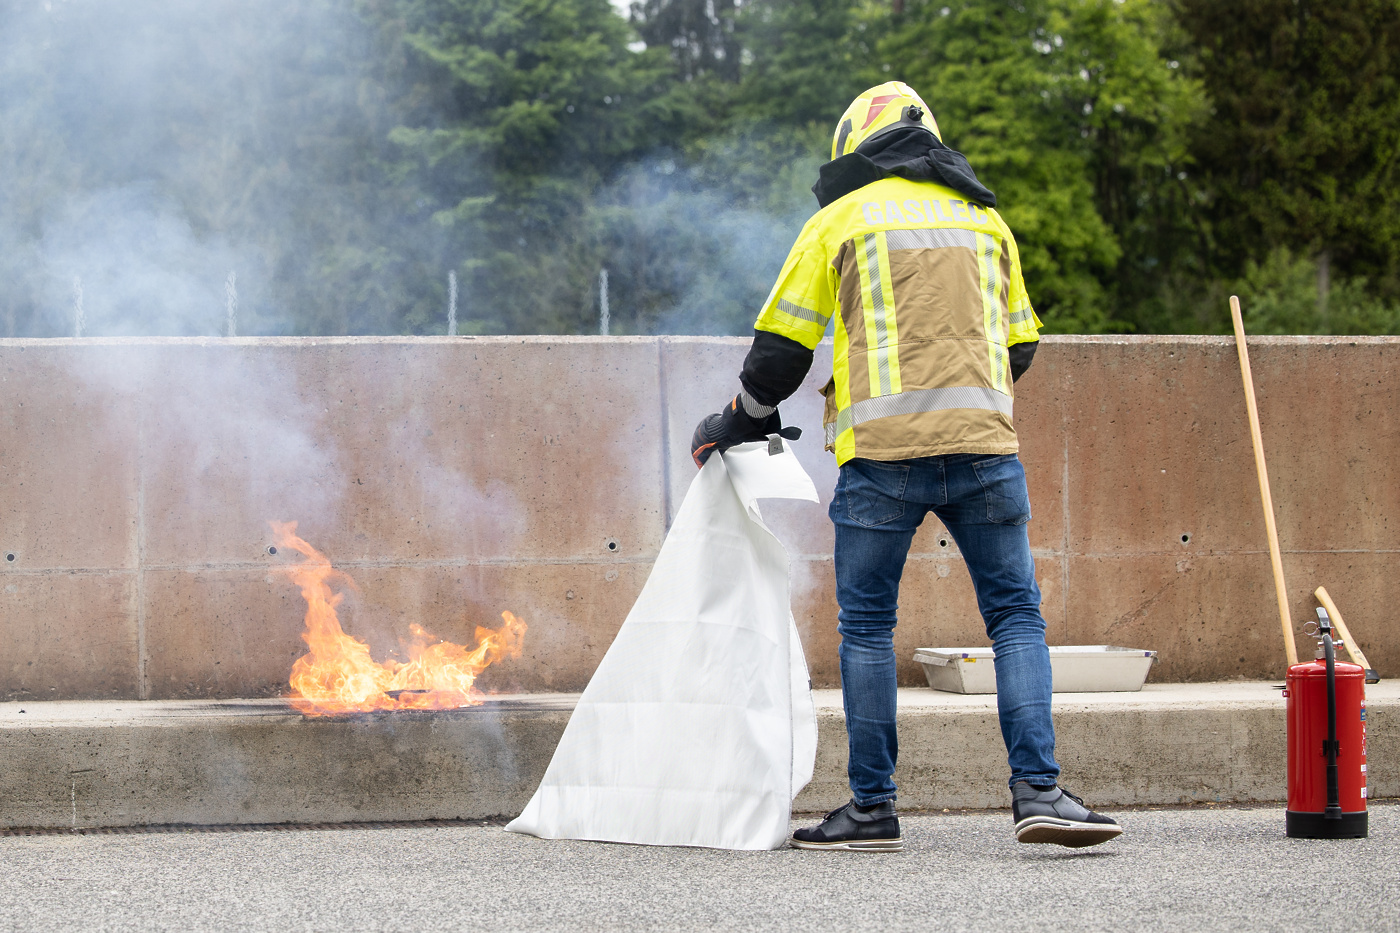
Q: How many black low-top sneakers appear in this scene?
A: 2